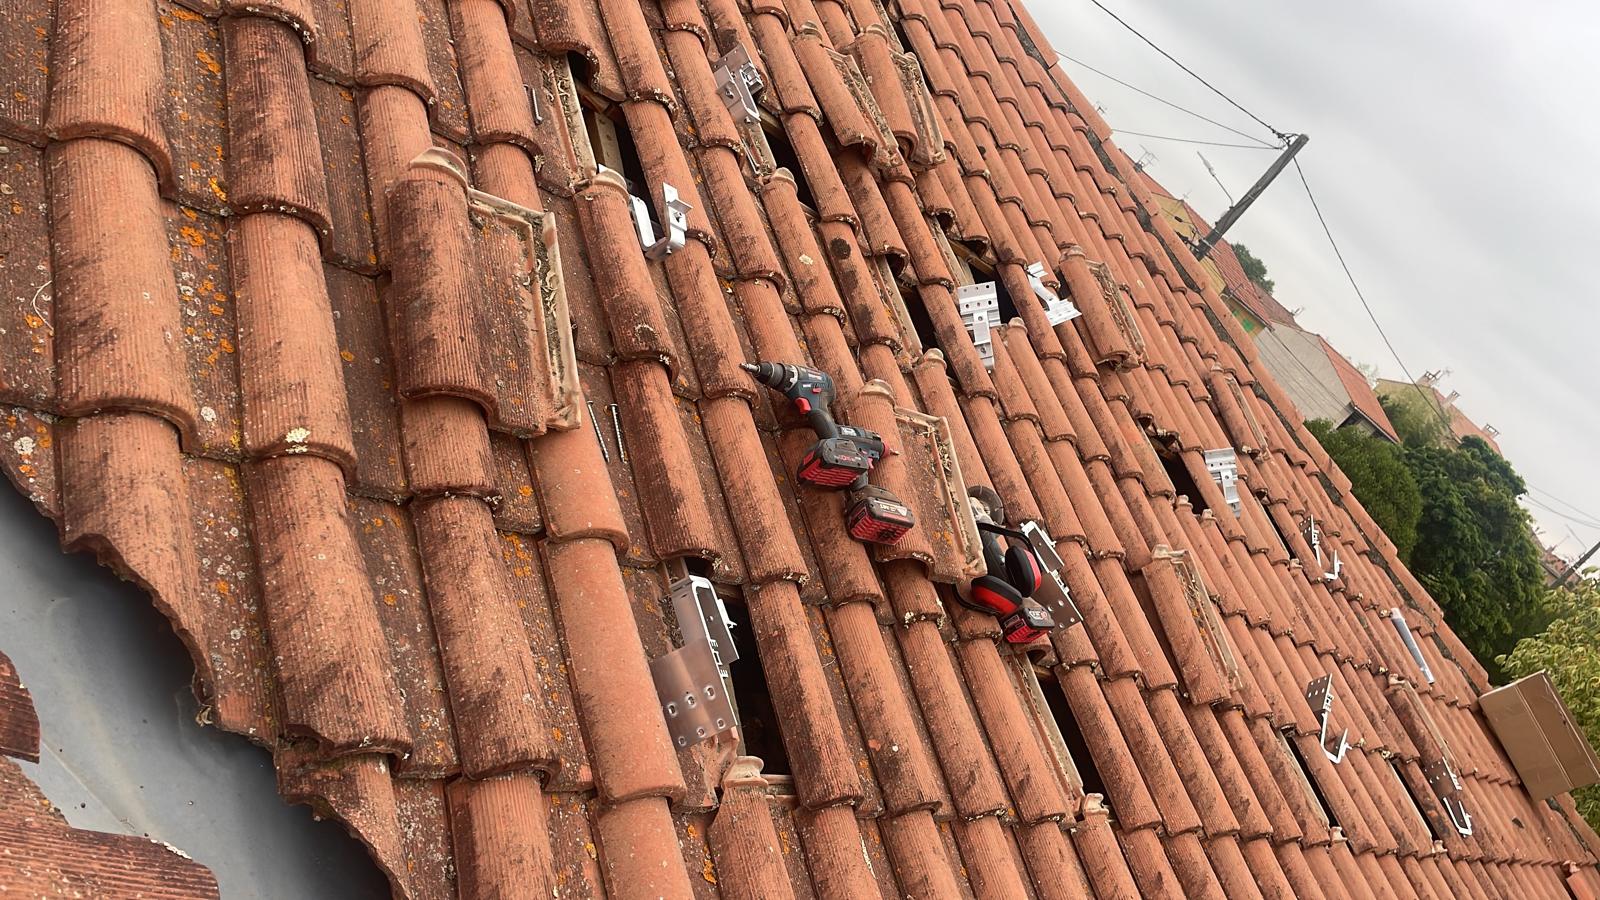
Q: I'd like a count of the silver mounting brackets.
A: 10